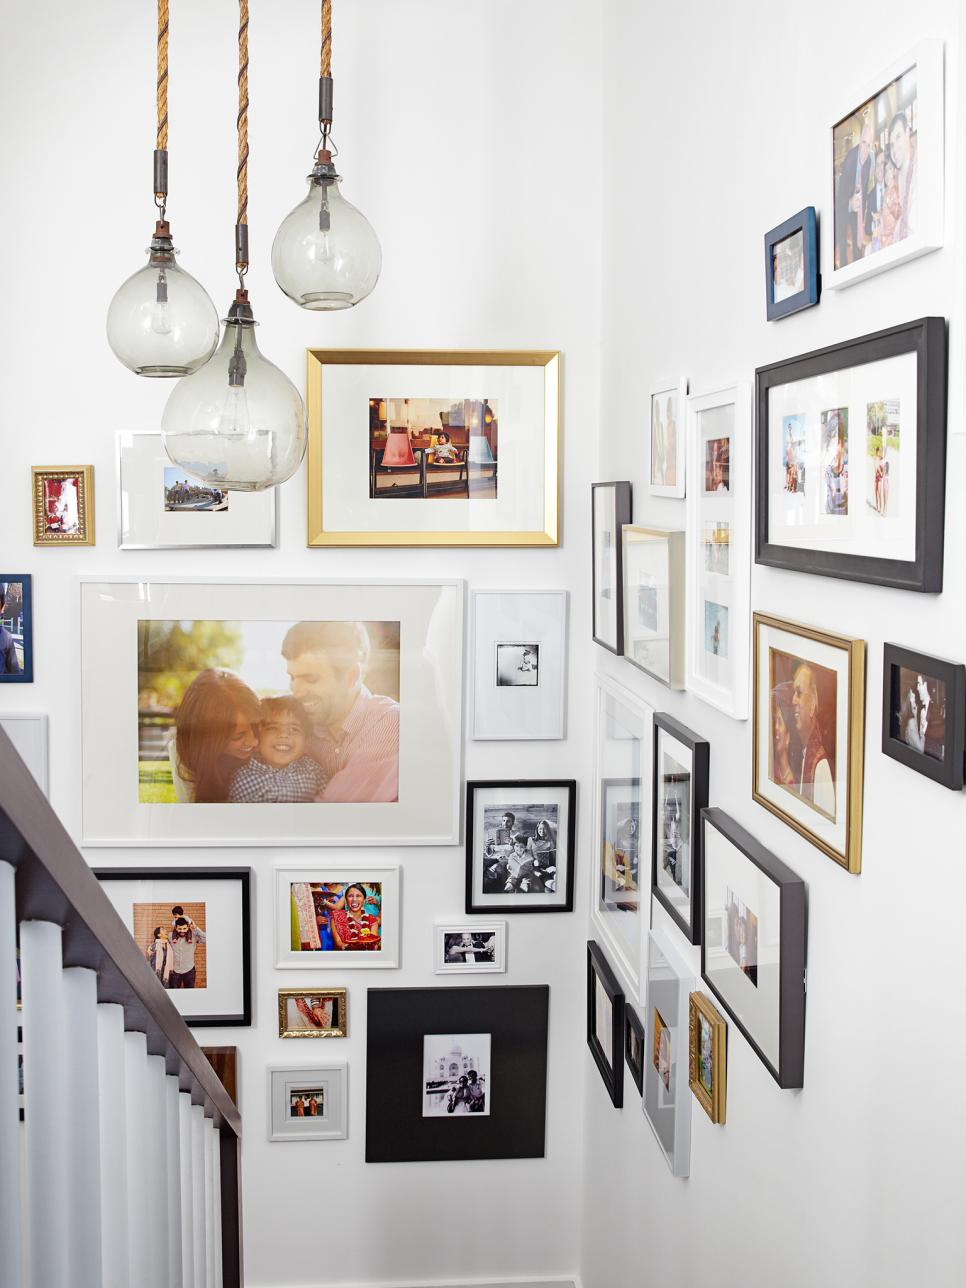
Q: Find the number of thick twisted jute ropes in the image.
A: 3